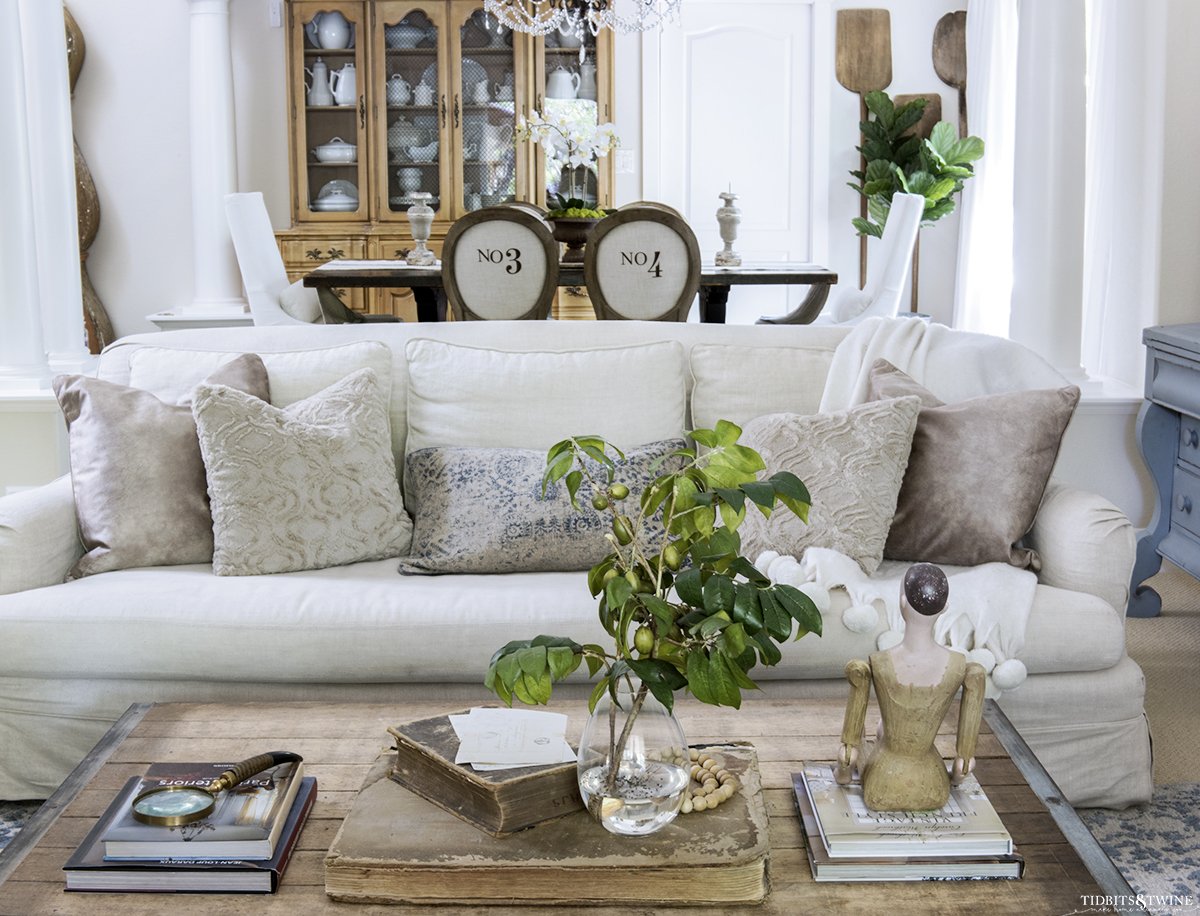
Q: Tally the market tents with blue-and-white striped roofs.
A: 0